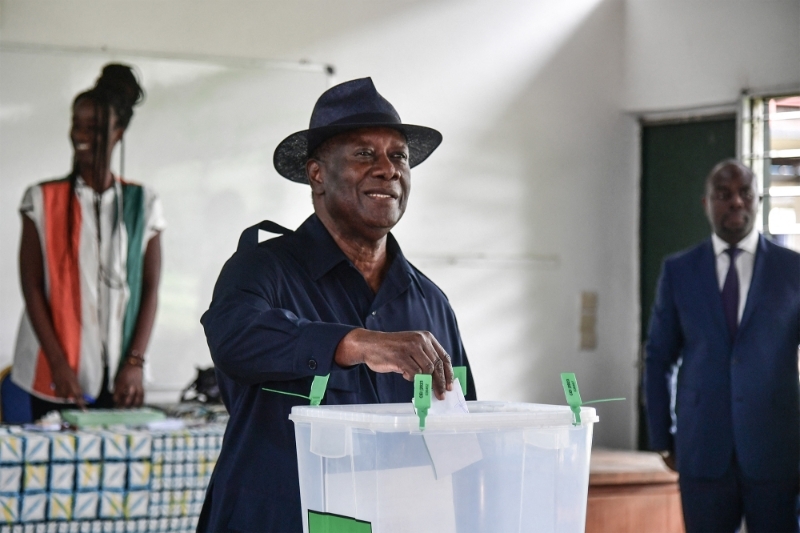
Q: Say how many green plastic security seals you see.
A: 4